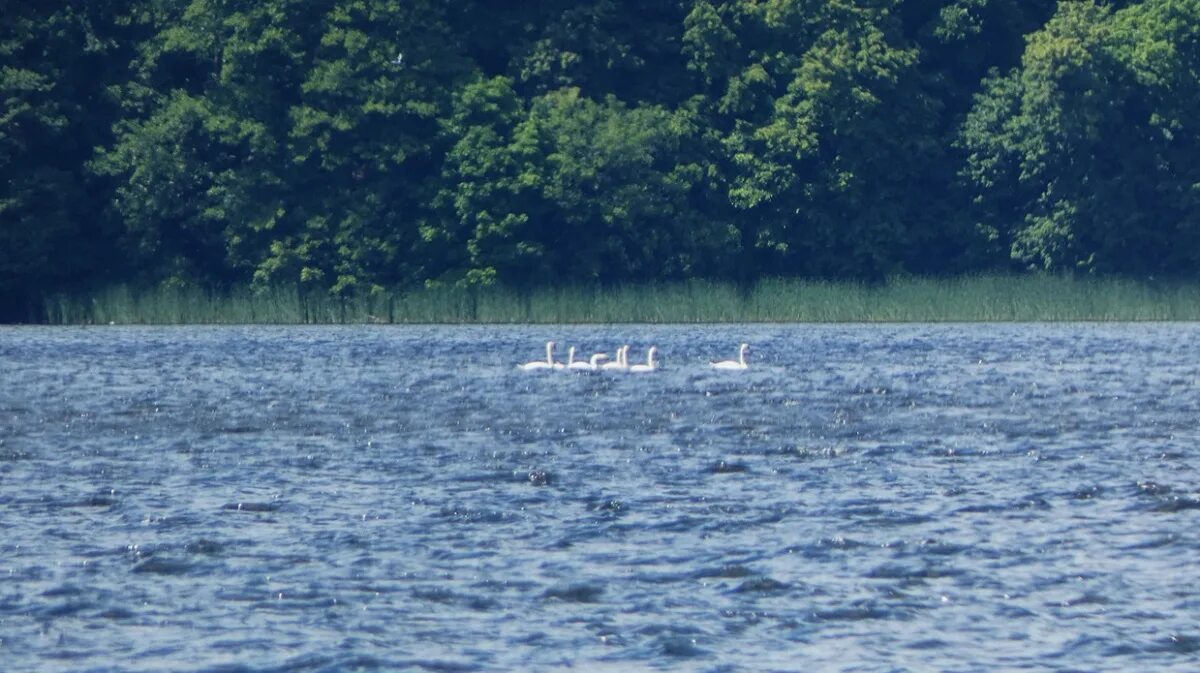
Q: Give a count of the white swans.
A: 7